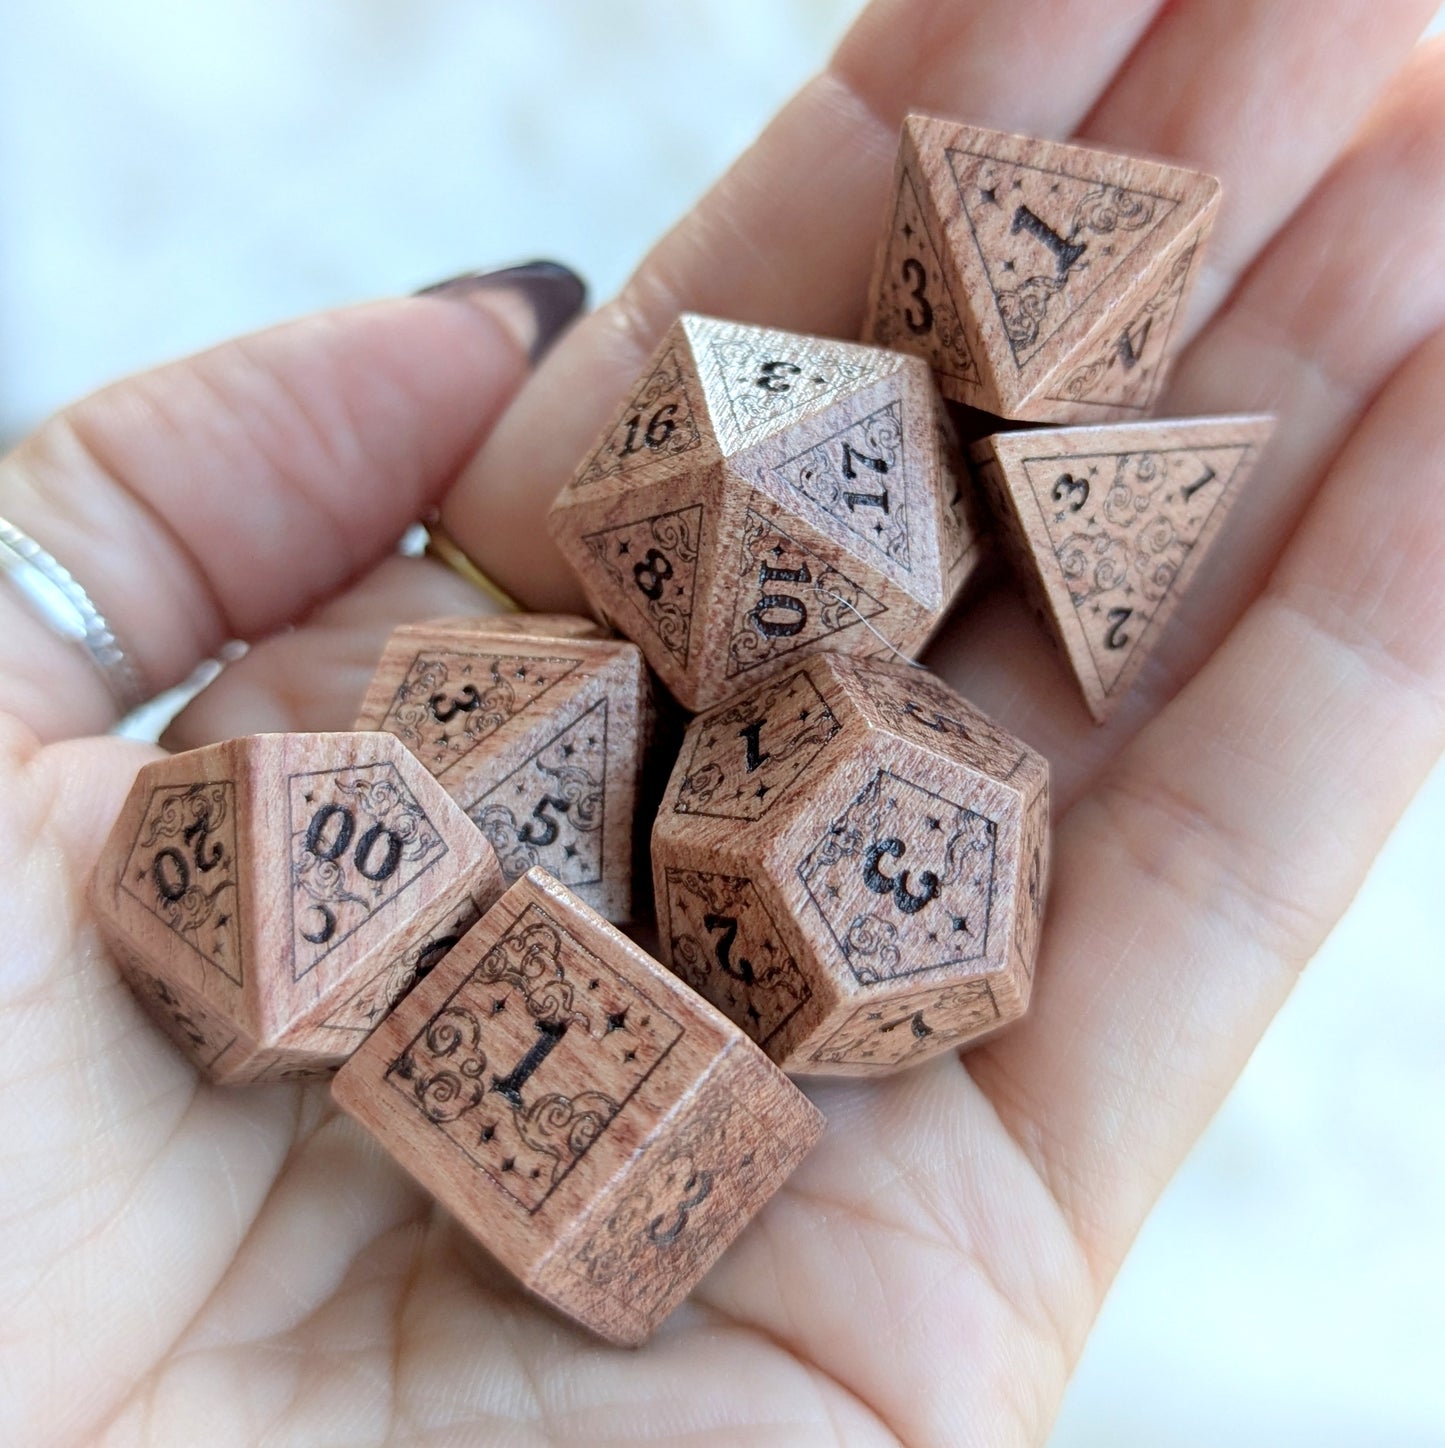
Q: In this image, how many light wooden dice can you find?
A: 7